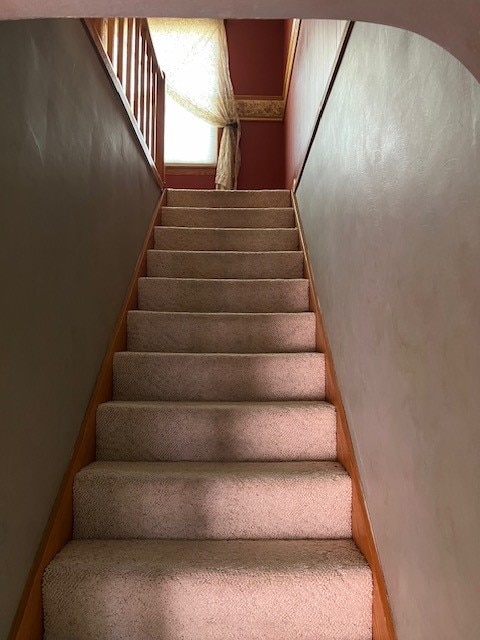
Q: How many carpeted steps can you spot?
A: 10